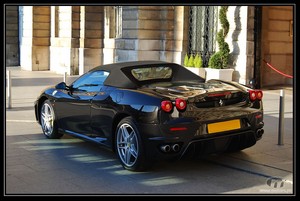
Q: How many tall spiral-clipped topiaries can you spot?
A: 1